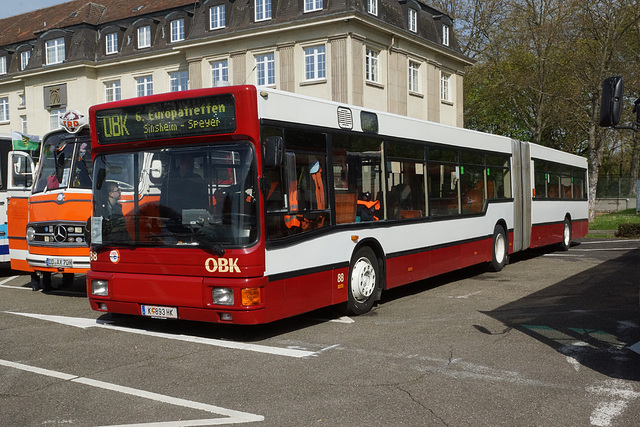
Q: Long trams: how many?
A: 1